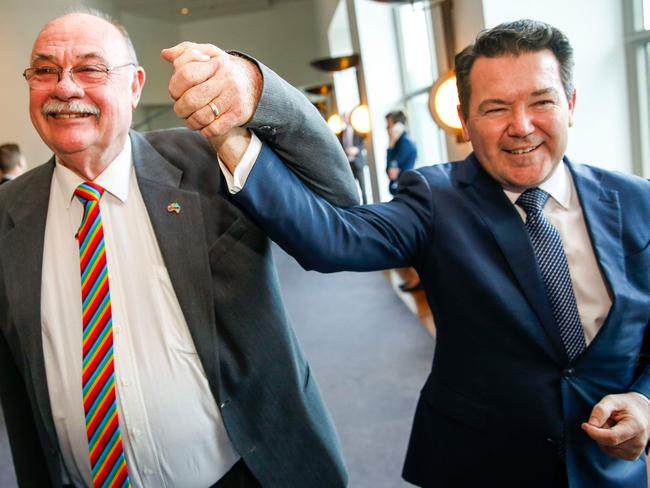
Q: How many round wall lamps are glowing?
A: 3